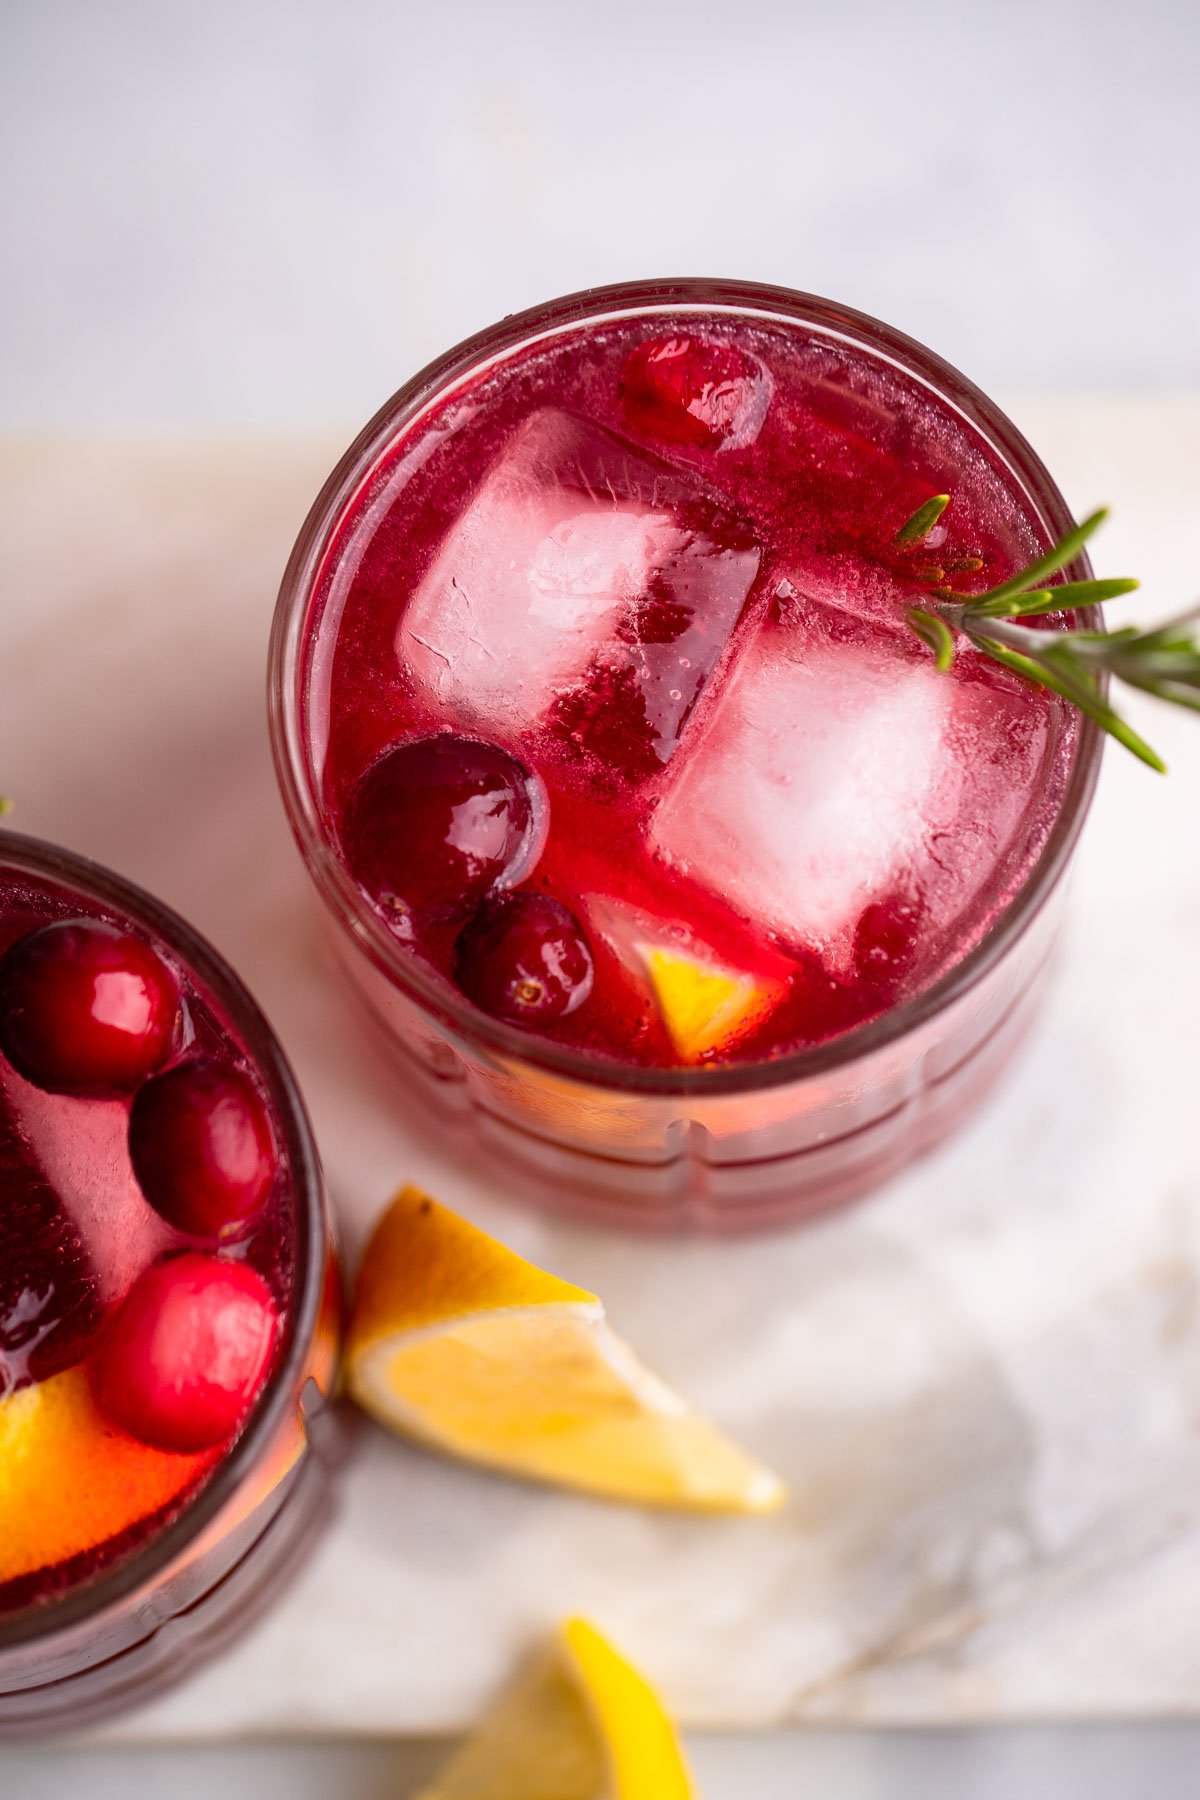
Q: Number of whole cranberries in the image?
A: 6